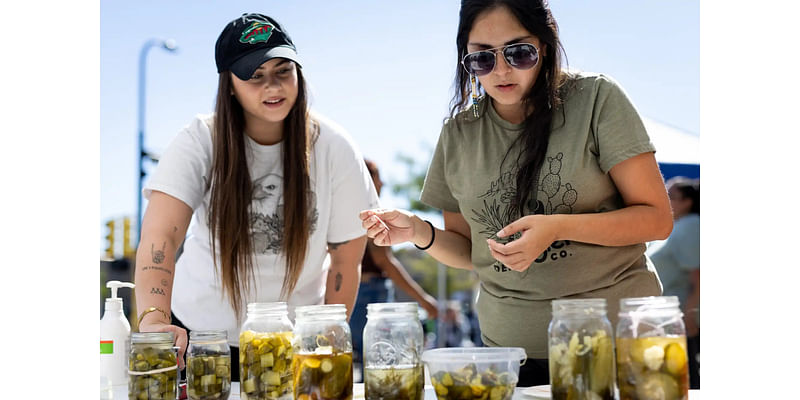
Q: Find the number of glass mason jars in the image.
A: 7